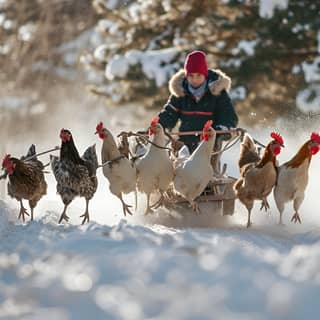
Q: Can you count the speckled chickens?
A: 2